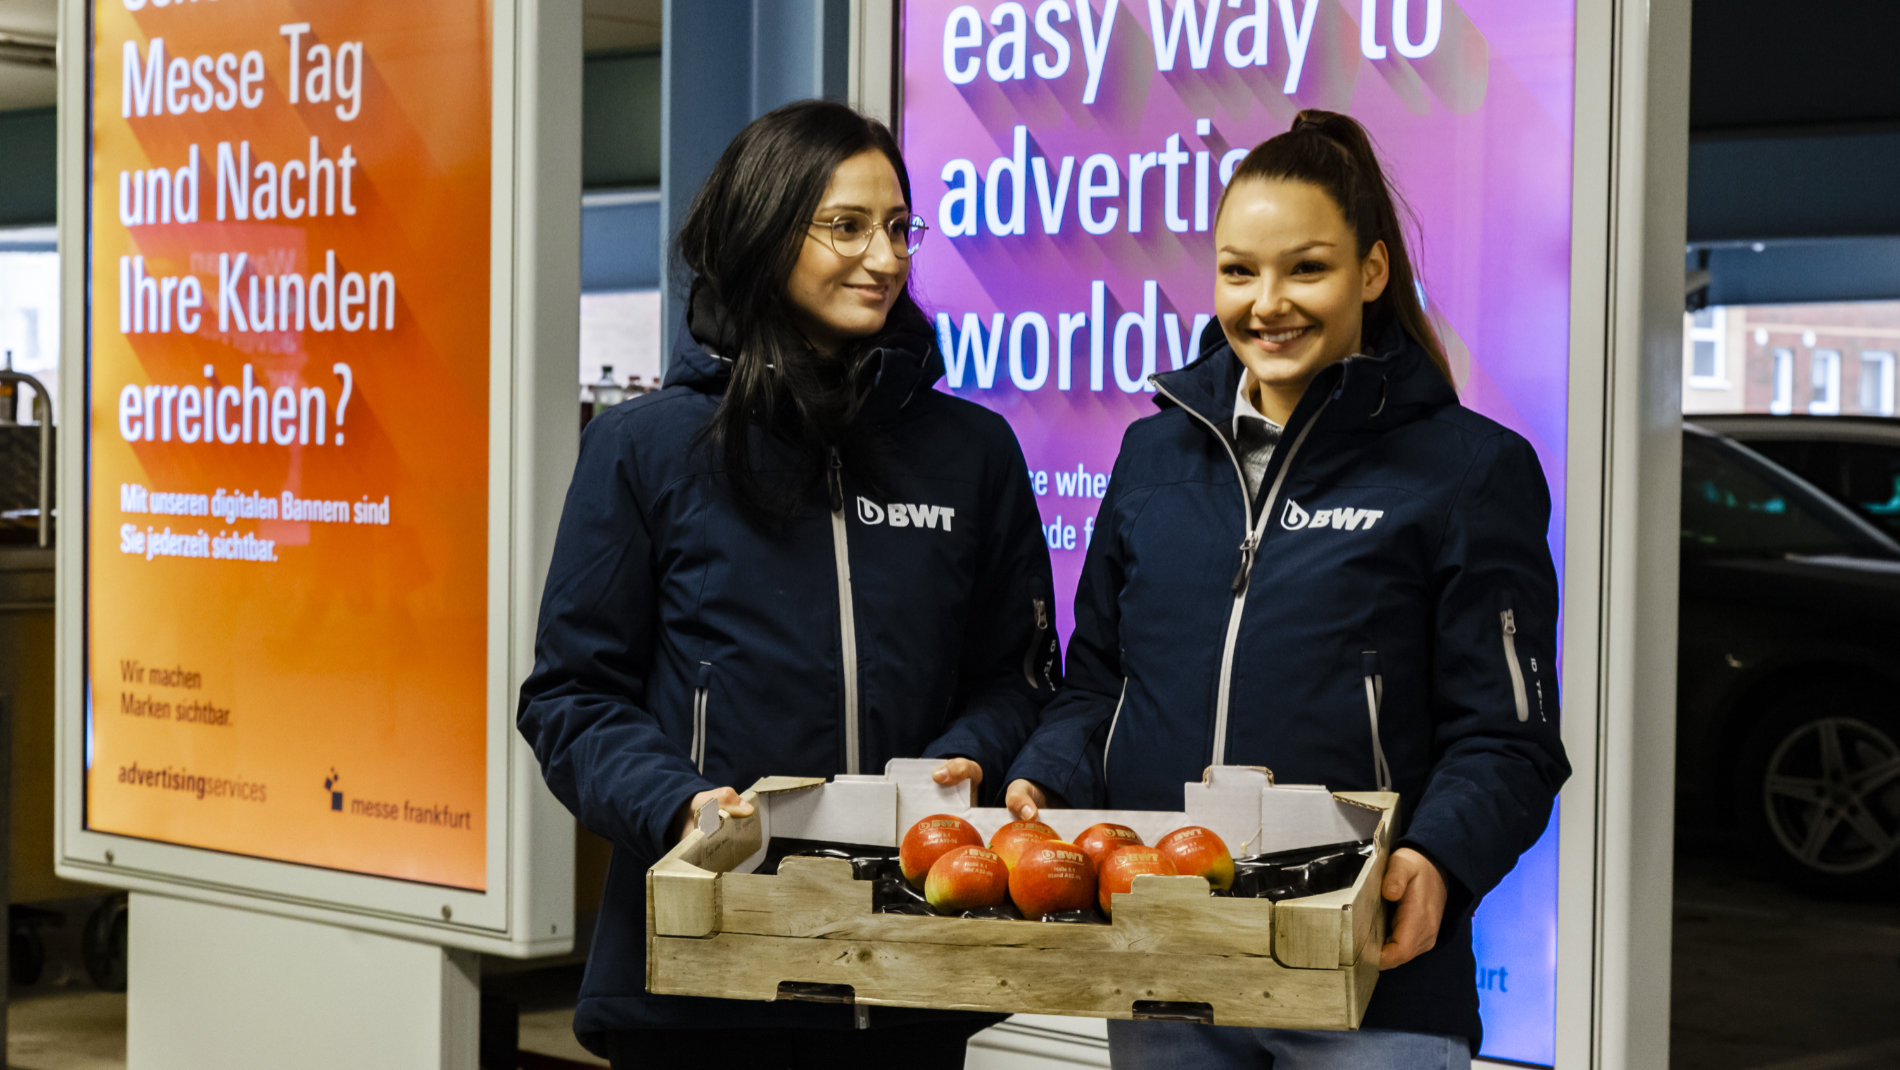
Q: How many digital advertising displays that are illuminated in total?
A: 2